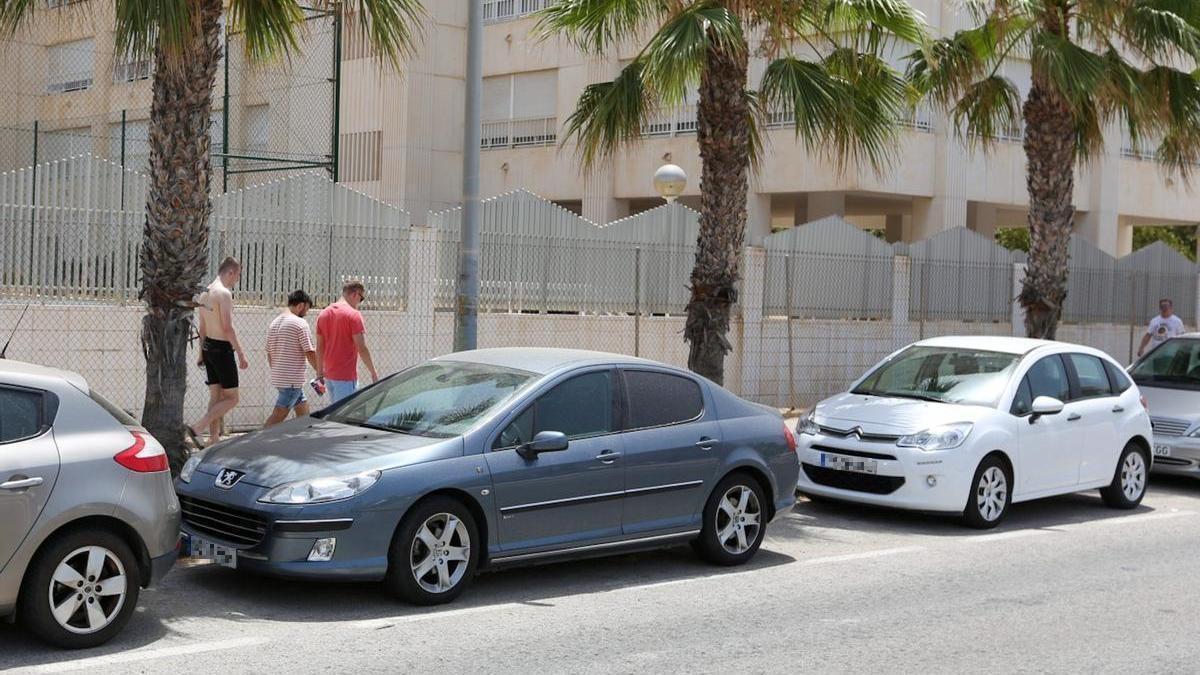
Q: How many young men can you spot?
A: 3